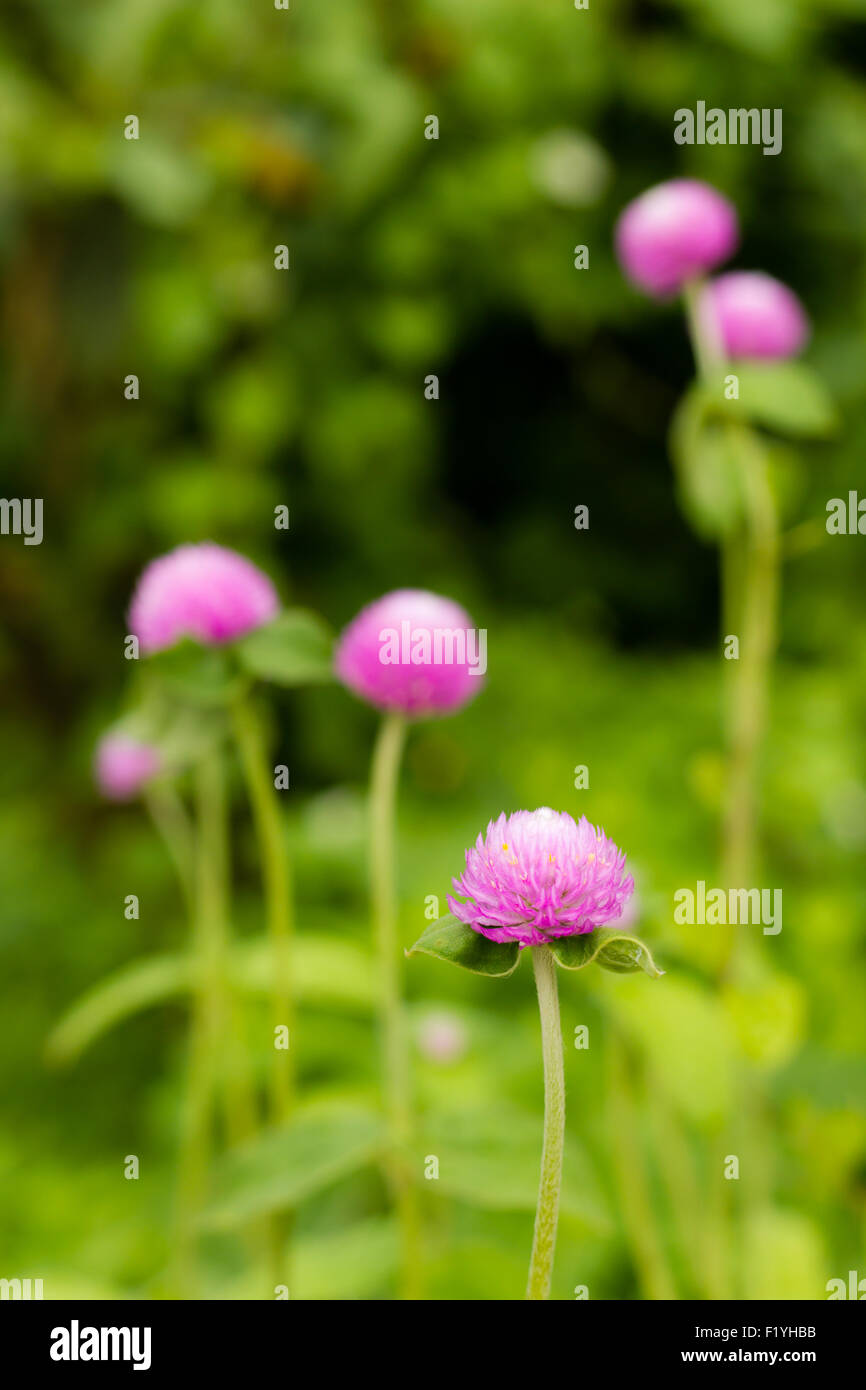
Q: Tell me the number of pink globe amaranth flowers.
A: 6